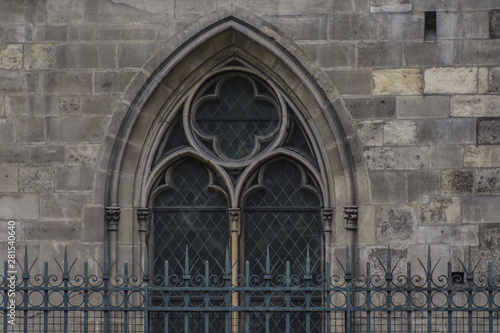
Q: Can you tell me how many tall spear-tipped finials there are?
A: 12